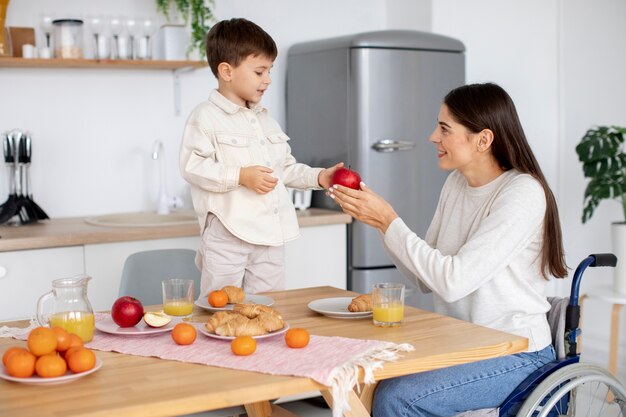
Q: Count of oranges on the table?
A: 12